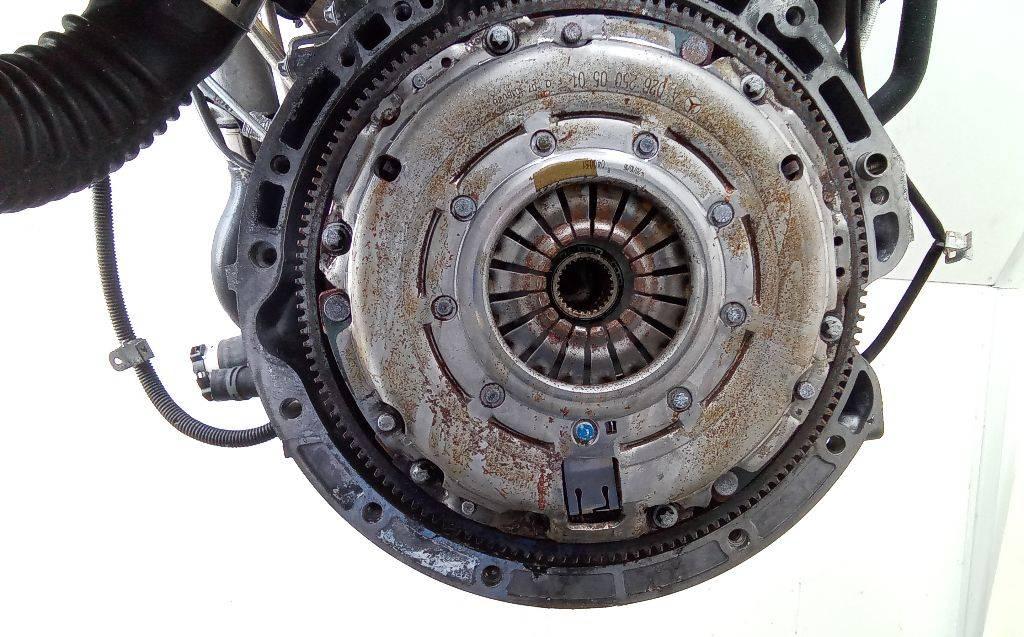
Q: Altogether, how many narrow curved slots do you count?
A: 9